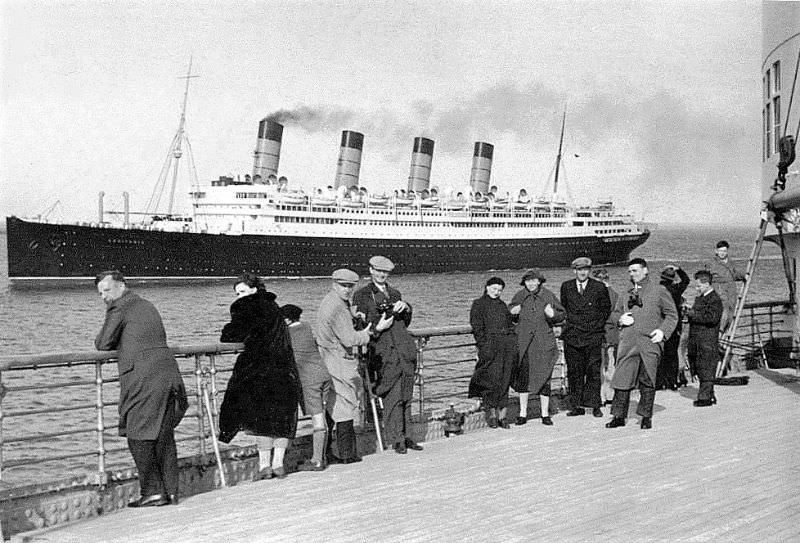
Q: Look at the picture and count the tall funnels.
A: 4